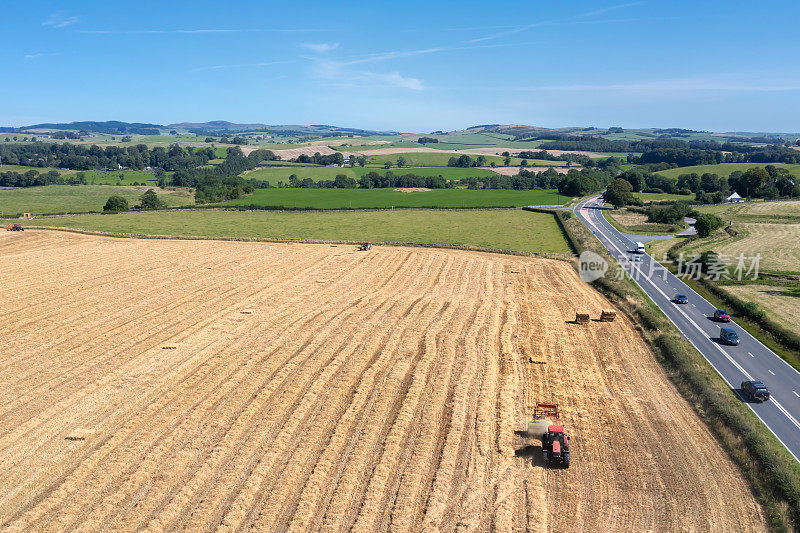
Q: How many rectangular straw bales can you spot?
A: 2